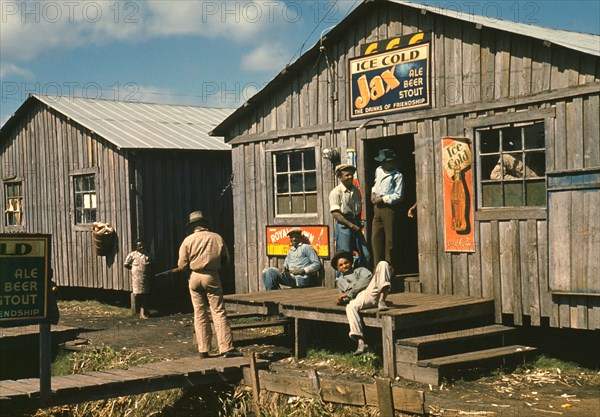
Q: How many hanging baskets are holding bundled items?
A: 1